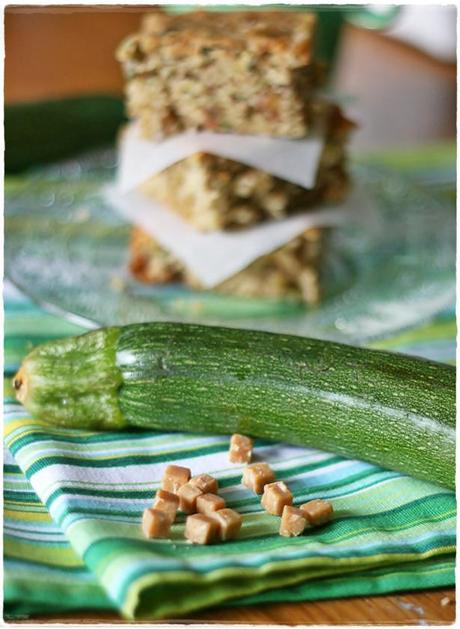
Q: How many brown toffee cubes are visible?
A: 13